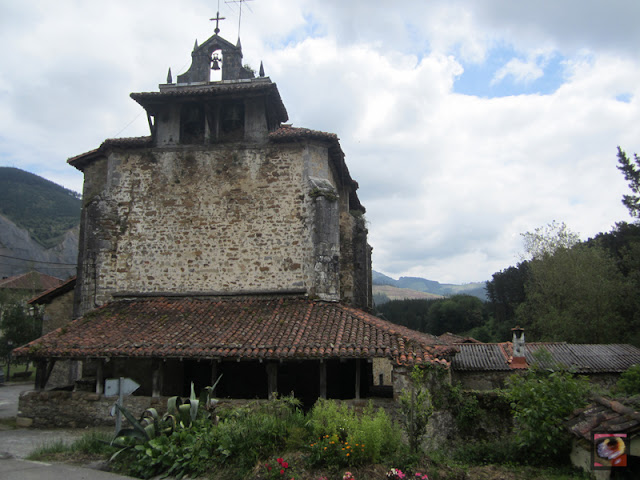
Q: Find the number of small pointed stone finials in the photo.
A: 4